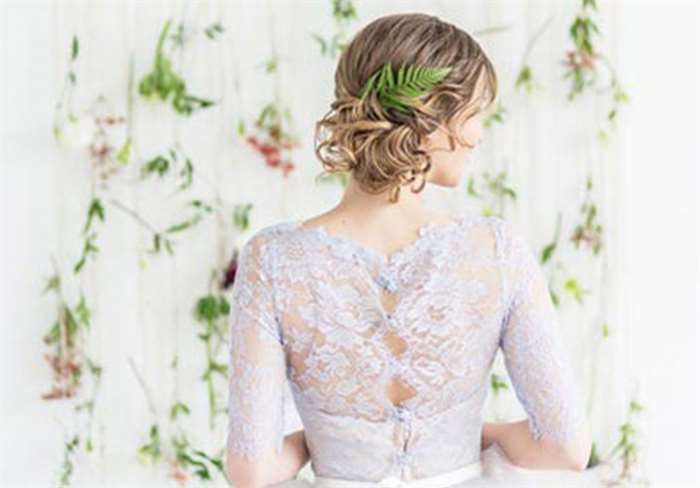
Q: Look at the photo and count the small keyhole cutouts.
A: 3